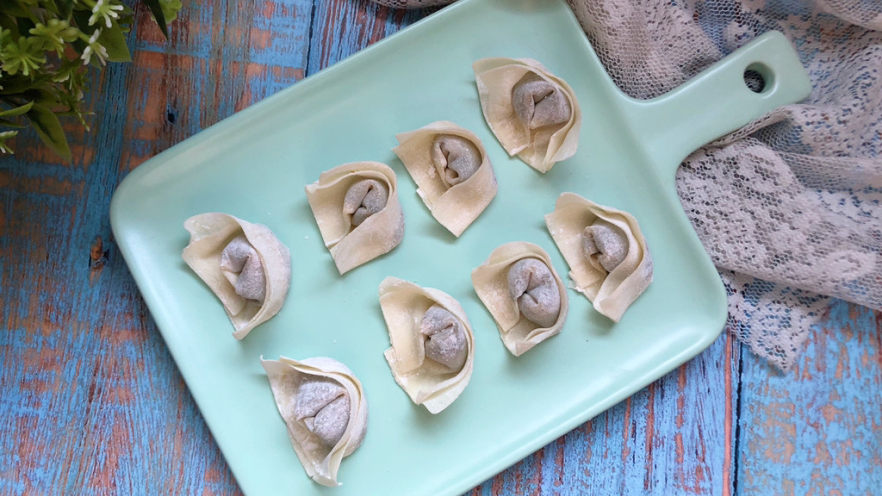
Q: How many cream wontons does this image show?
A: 8